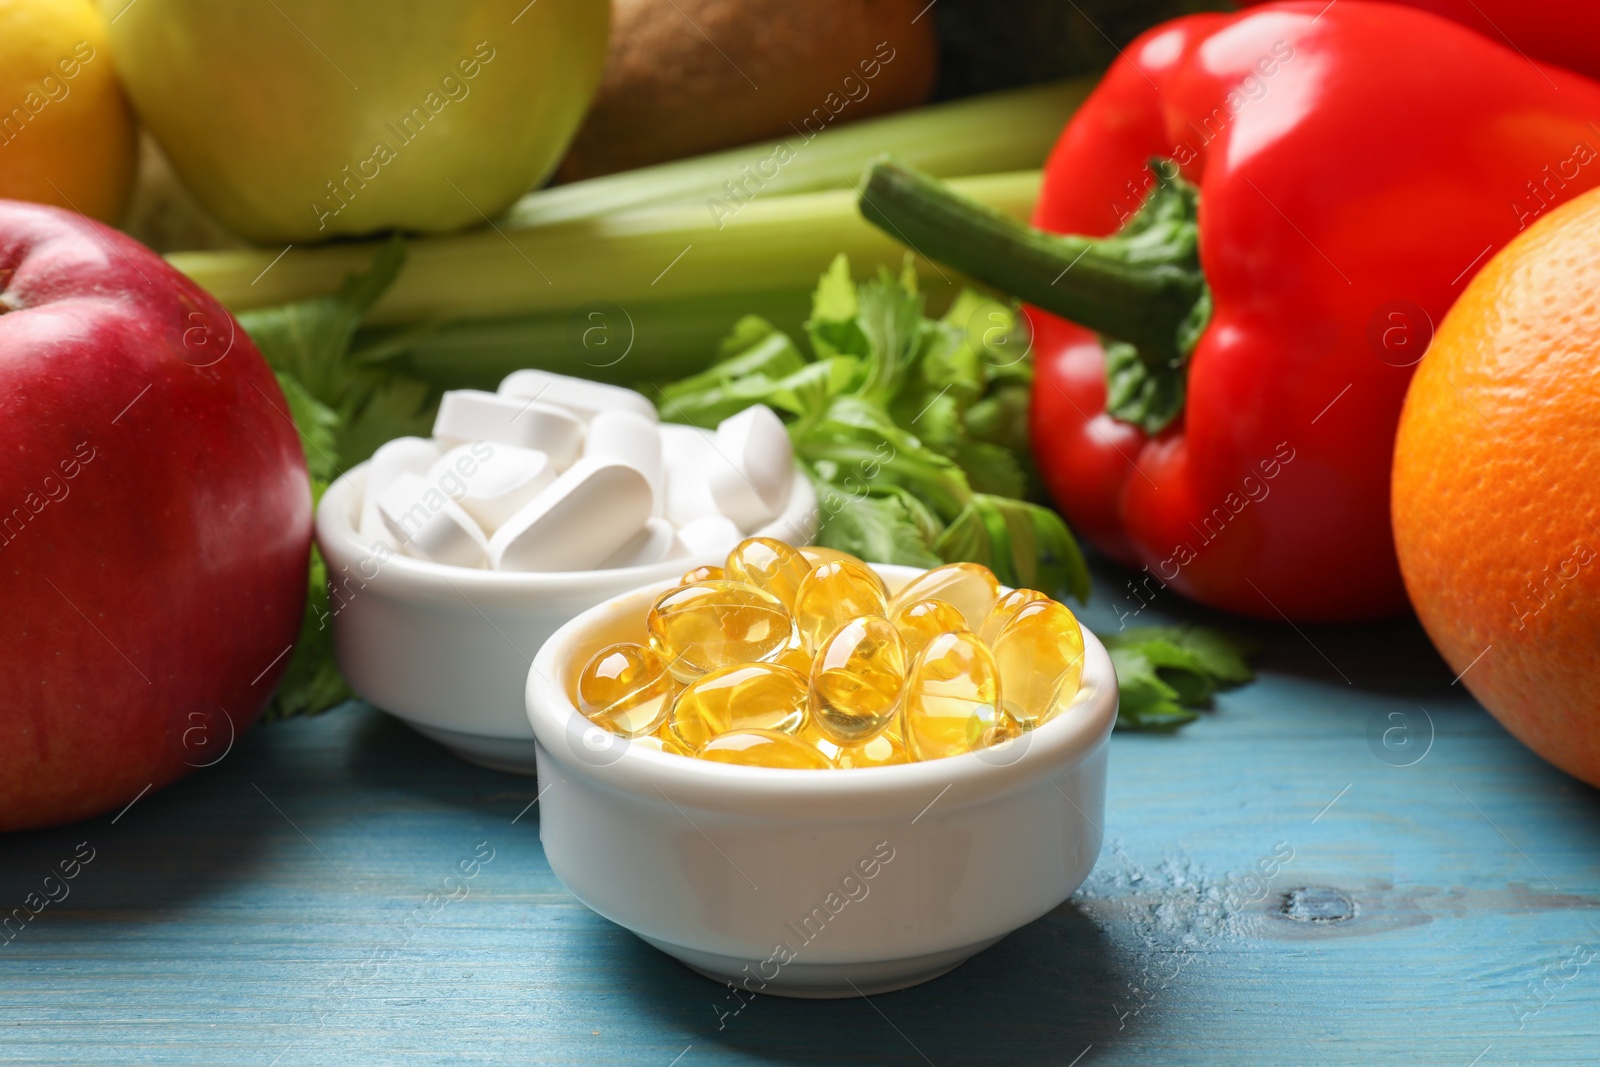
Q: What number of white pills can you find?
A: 11